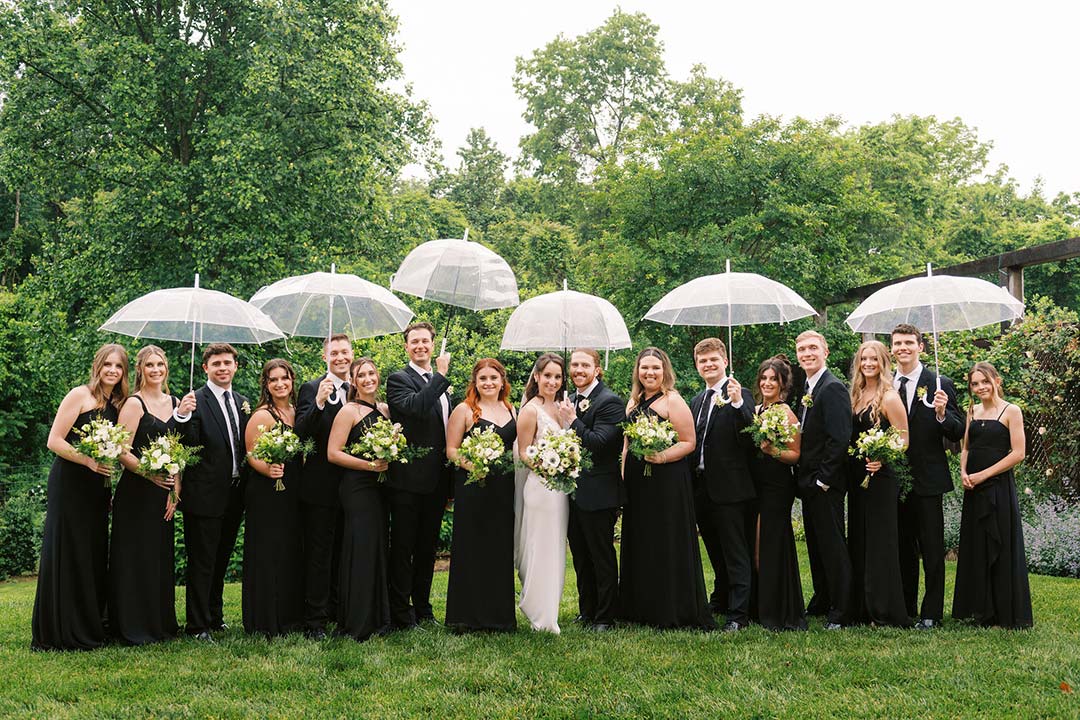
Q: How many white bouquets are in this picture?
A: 9